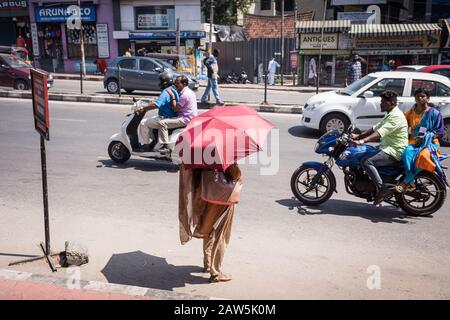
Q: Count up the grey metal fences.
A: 1